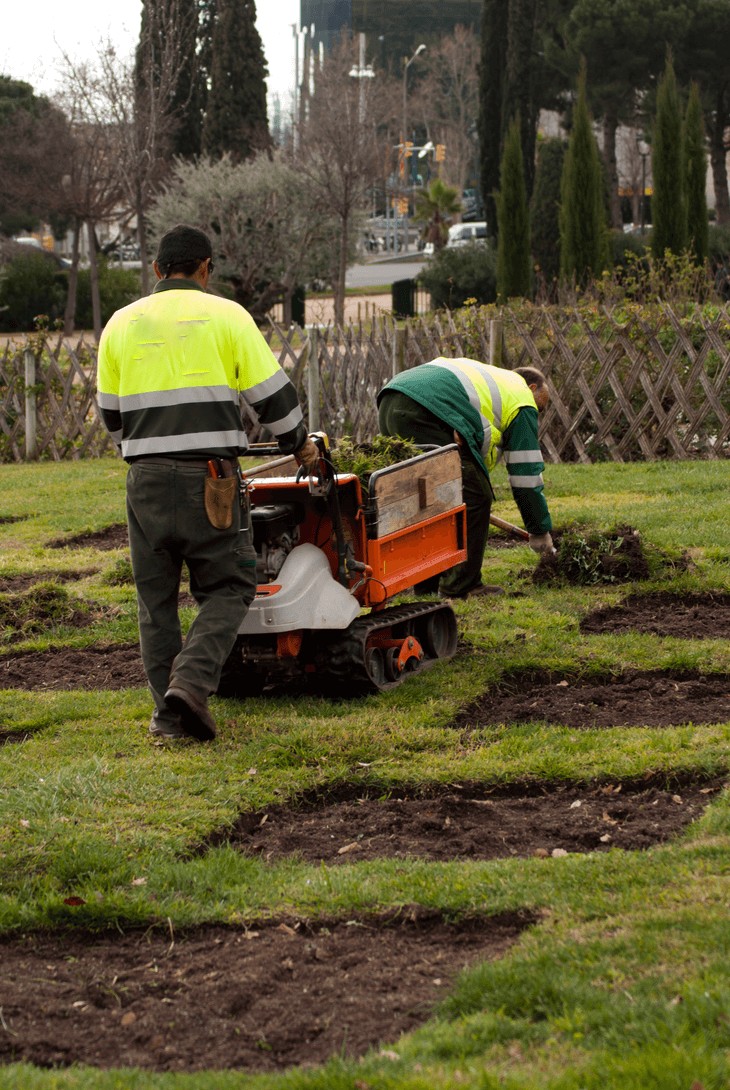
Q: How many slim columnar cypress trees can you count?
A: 4